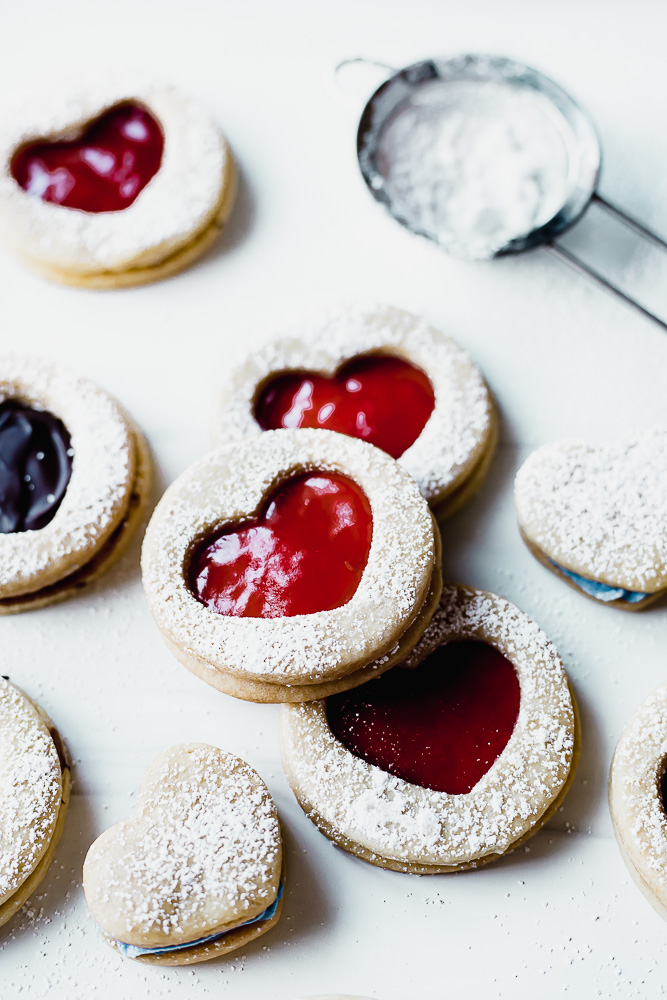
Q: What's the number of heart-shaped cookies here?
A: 2